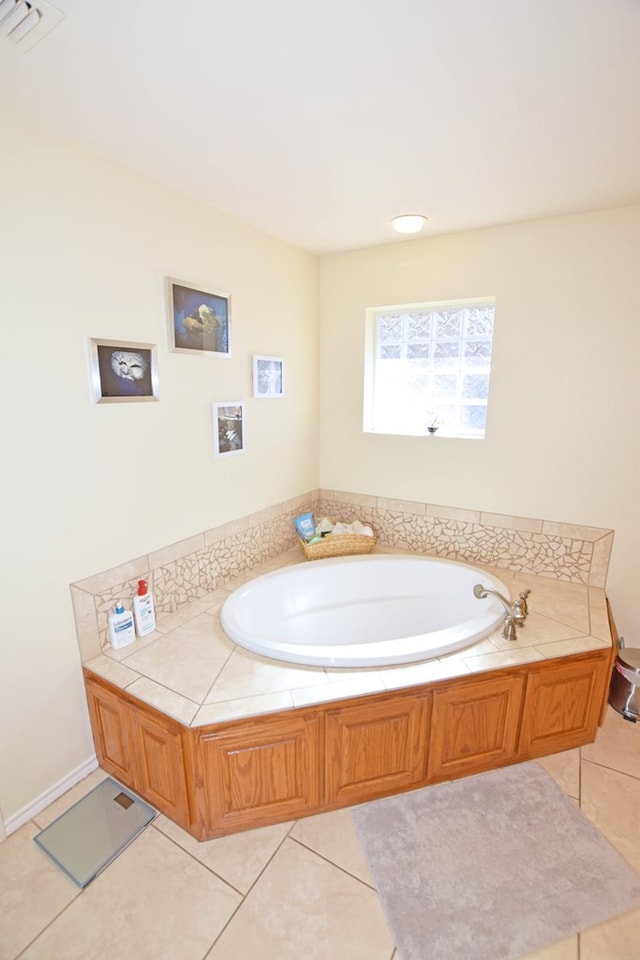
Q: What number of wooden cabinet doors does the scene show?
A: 6